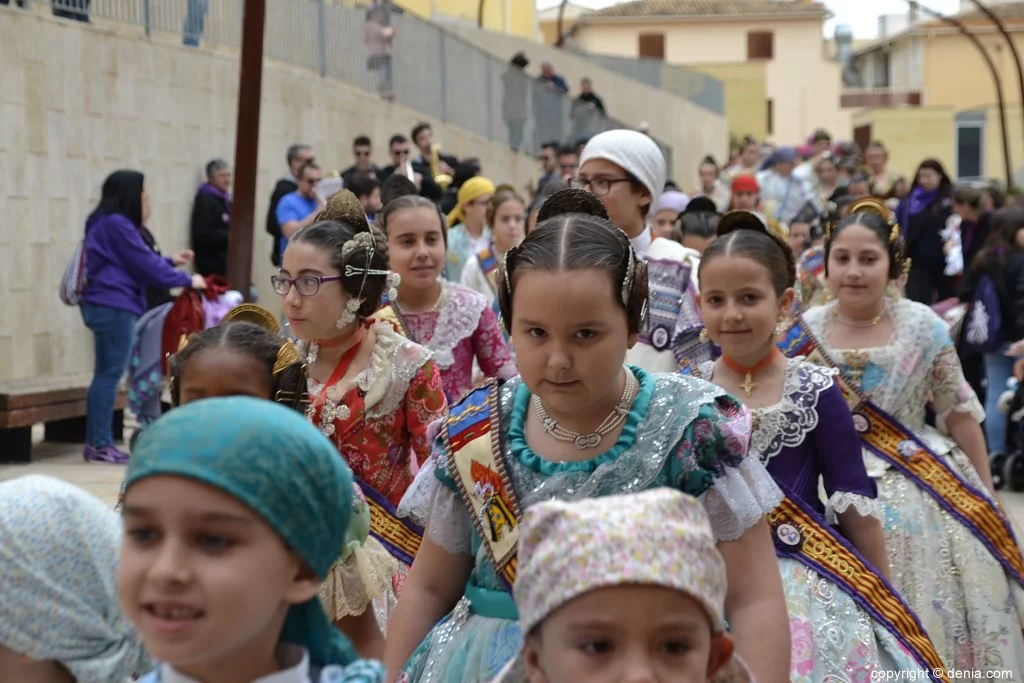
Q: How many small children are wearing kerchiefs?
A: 3